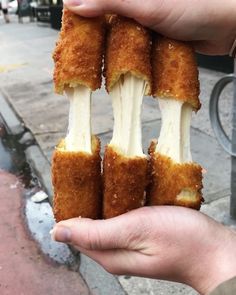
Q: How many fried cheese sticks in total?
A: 3